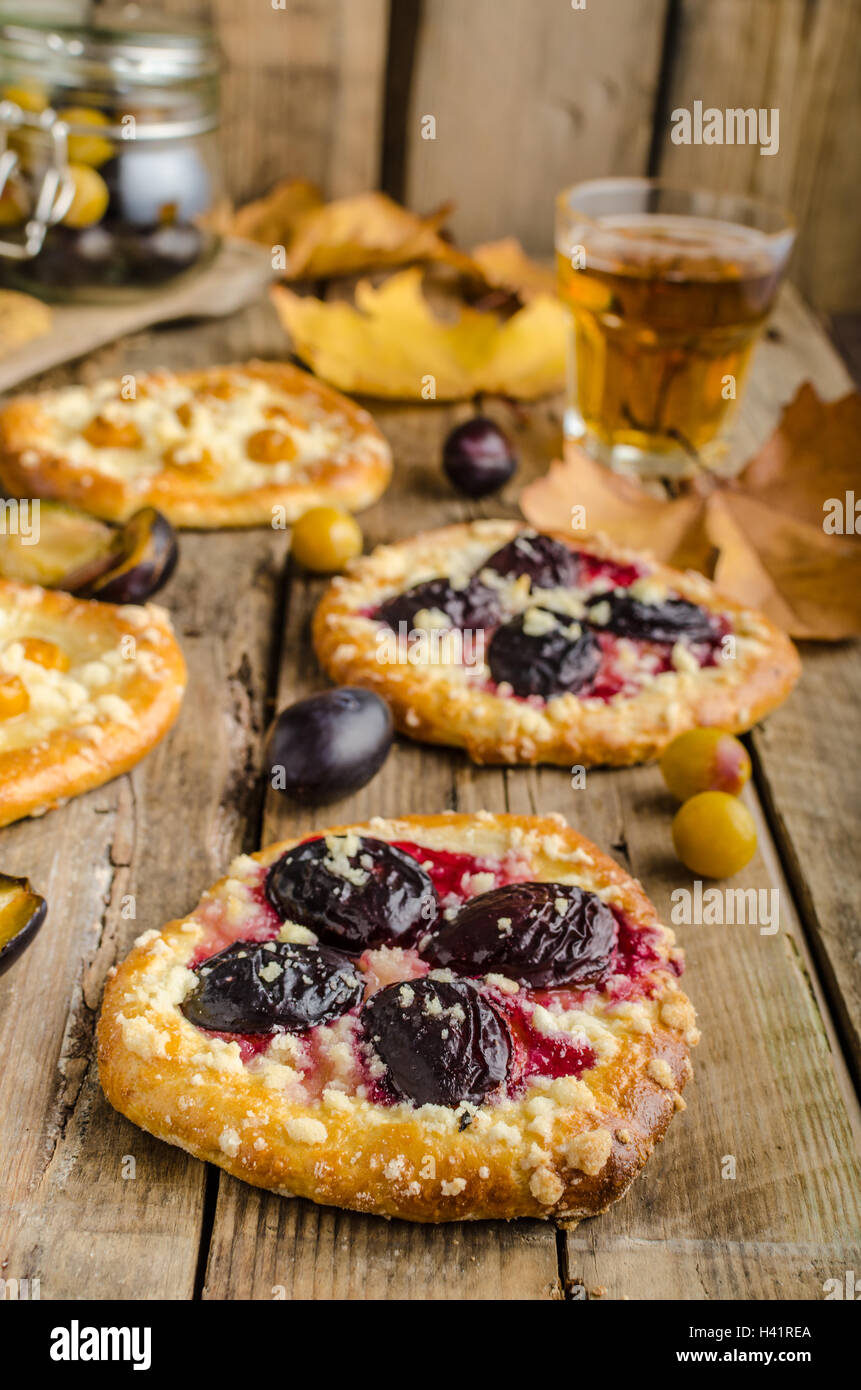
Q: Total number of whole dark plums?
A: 2